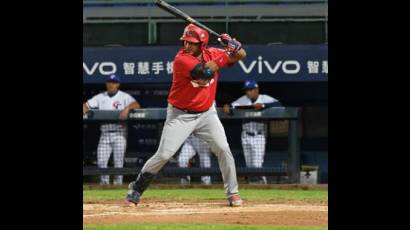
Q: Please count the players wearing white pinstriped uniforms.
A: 3